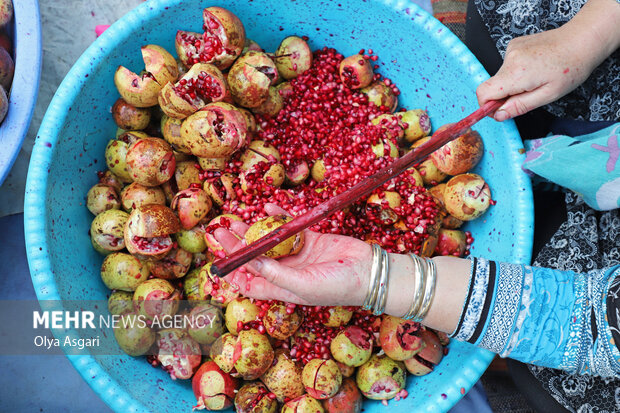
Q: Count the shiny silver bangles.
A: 4